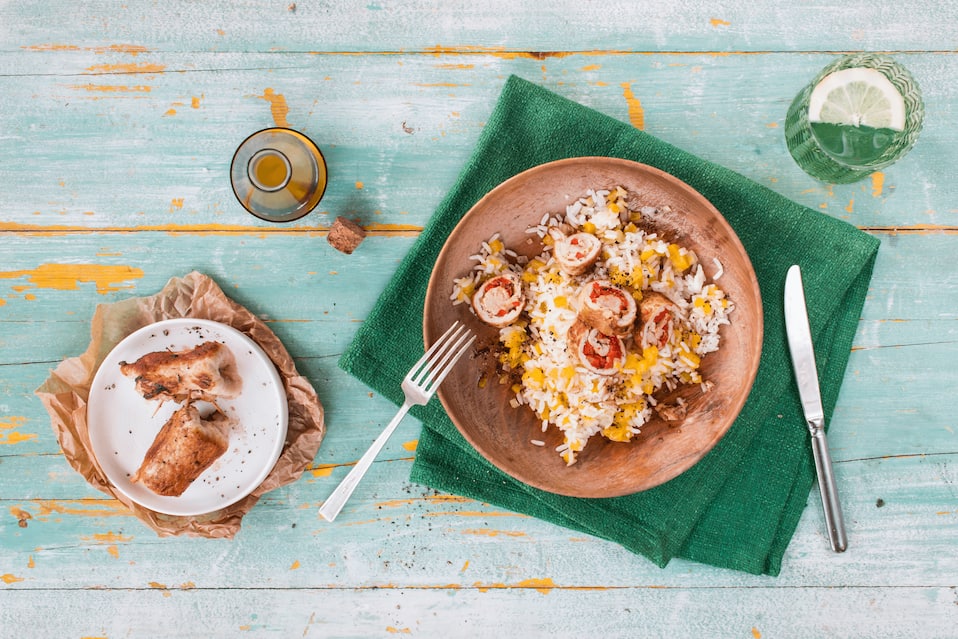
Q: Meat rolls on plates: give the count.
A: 7